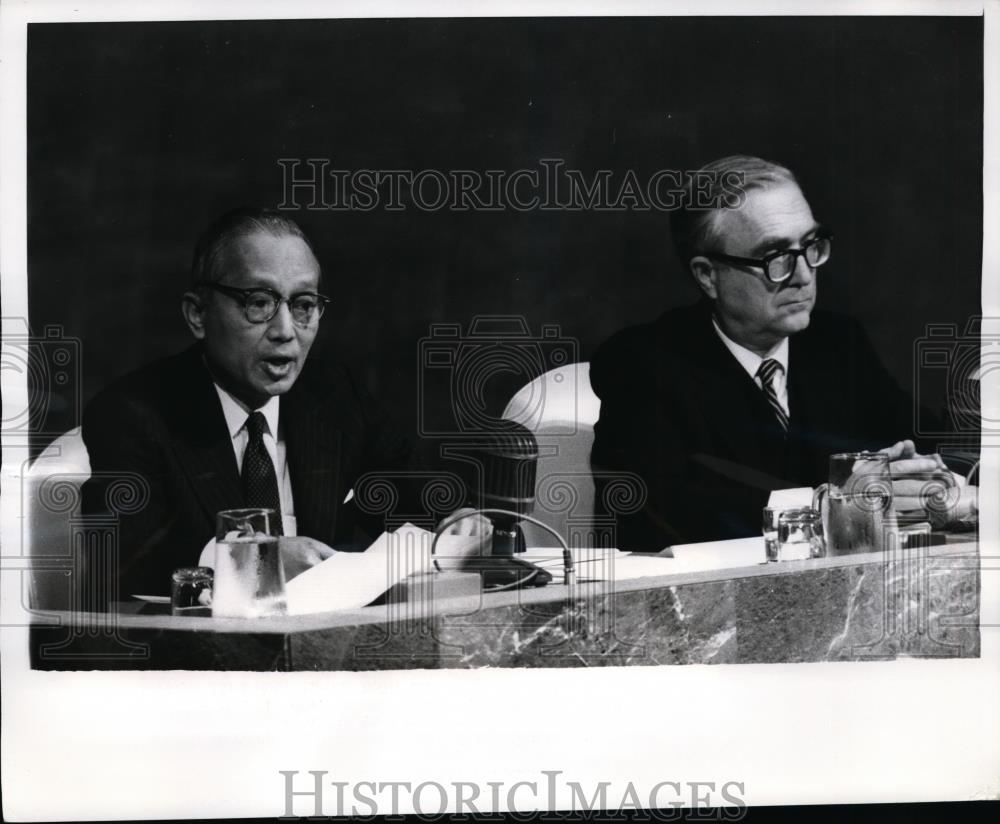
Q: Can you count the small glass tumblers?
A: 3